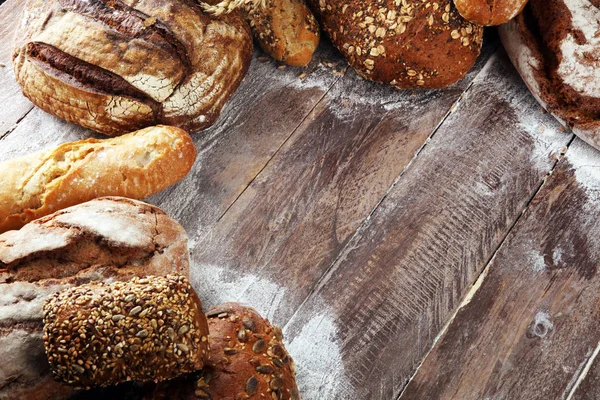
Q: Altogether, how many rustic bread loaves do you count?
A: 9